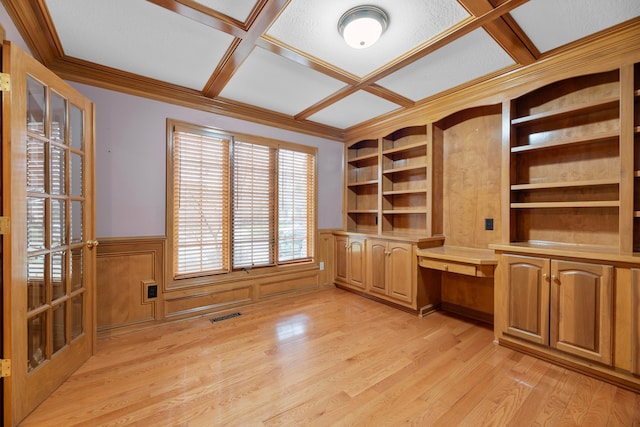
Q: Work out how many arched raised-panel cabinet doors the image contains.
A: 6